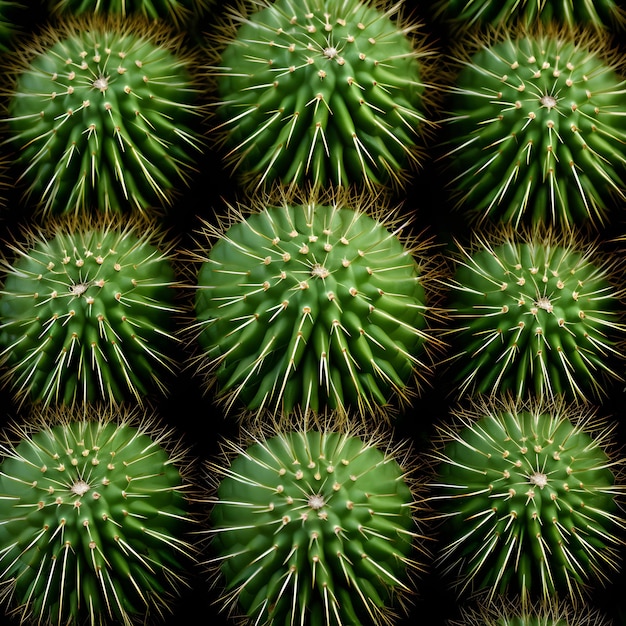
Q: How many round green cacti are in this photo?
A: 9